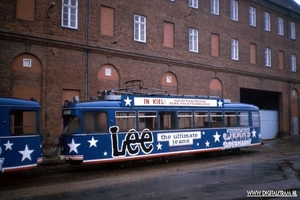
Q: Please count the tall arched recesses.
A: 5